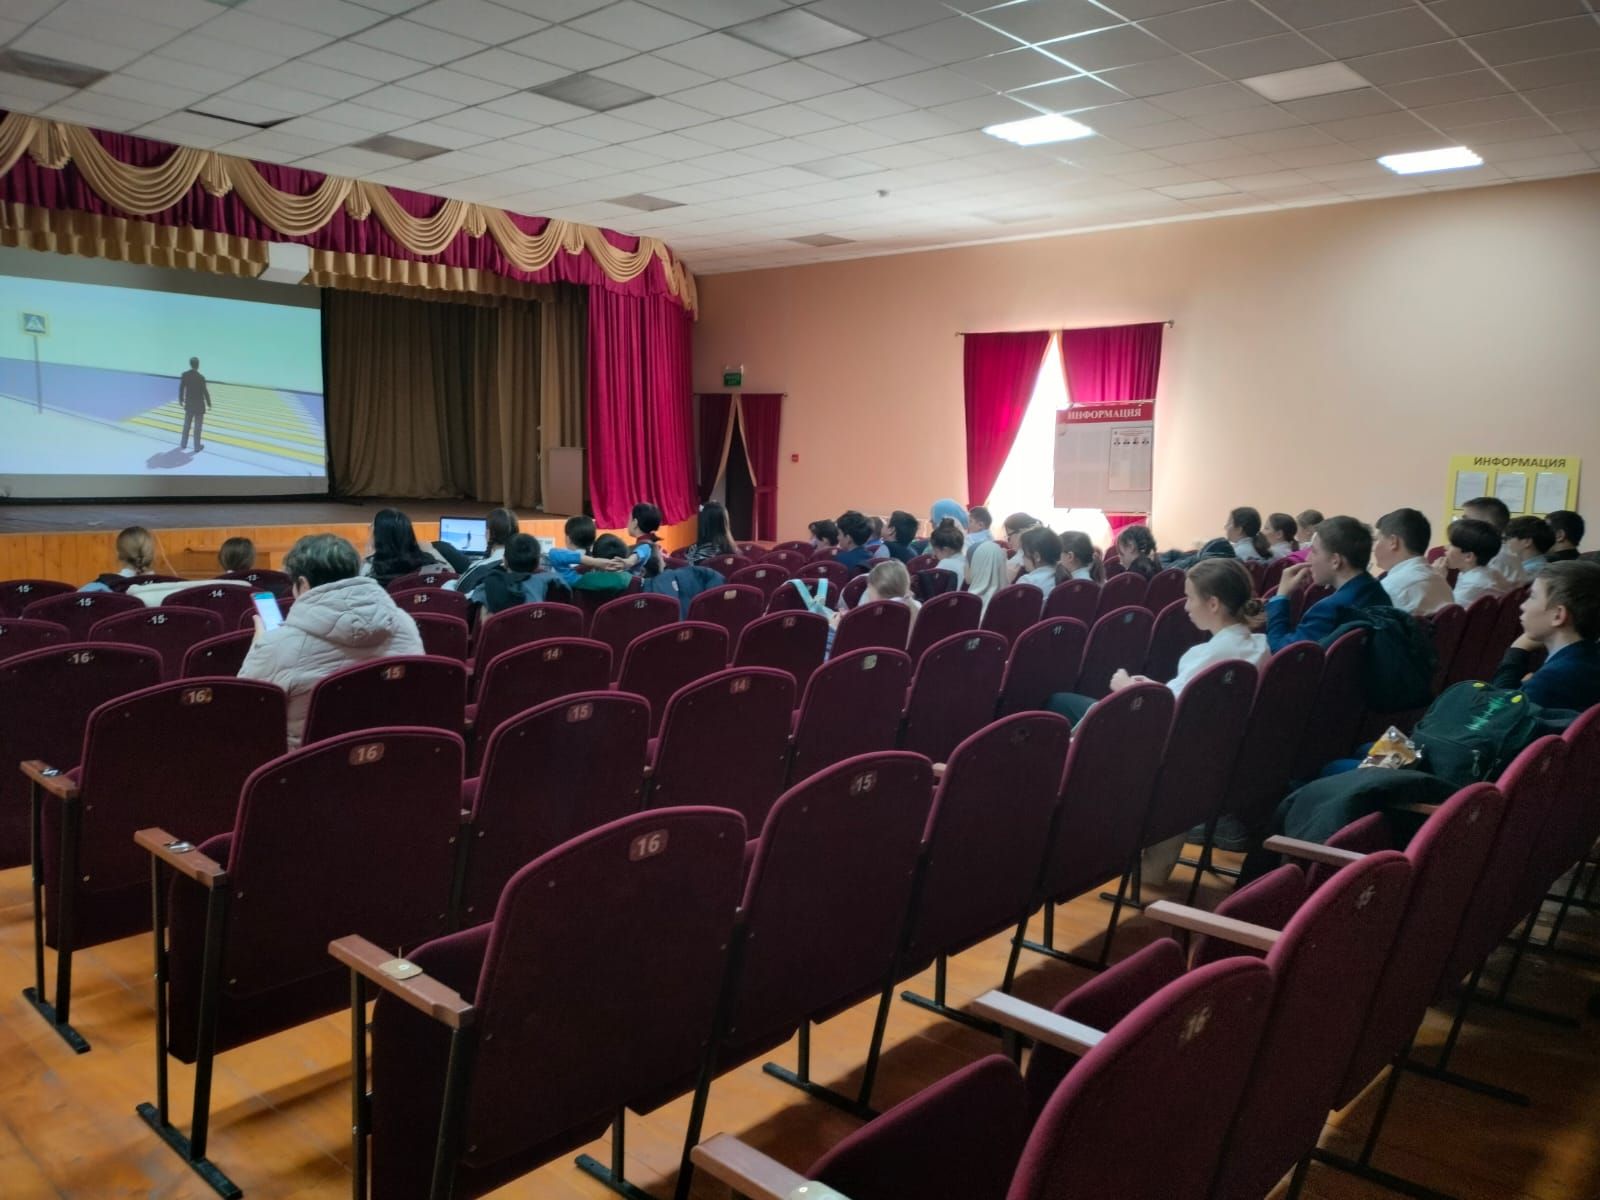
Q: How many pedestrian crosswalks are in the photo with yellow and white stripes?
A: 1